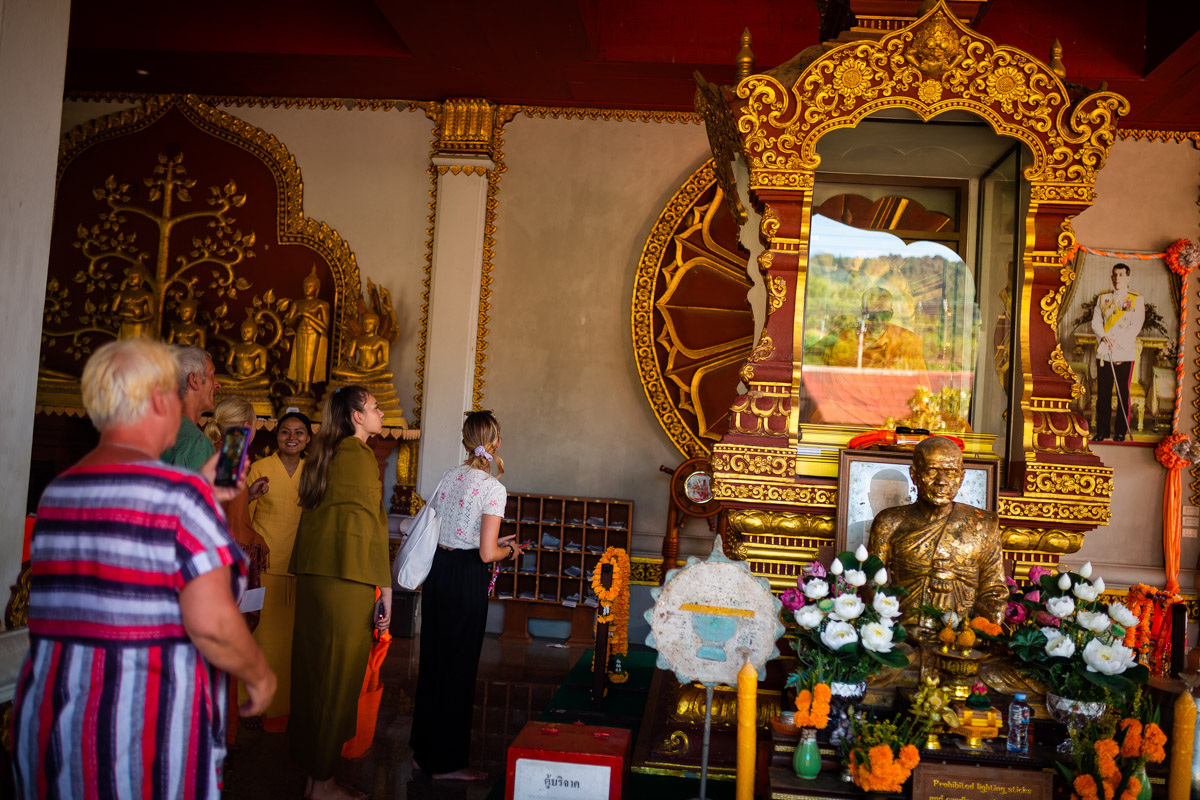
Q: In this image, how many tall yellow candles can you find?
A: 2